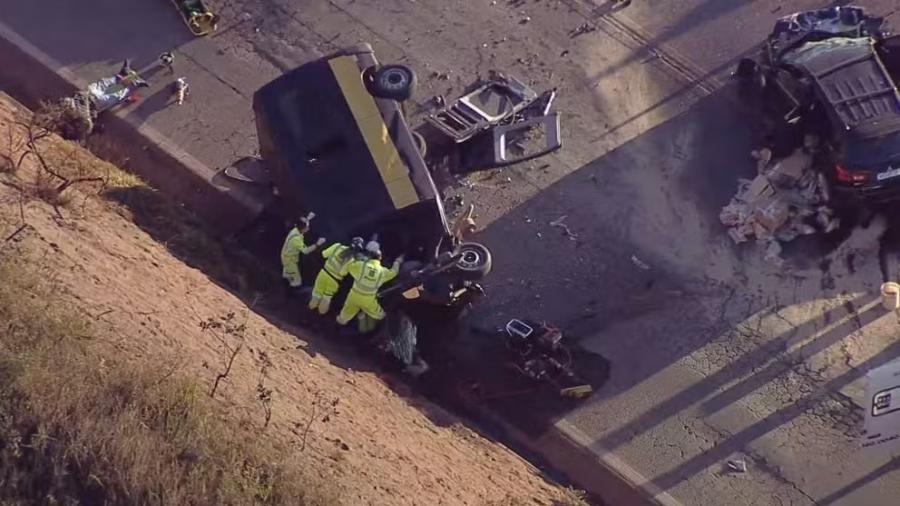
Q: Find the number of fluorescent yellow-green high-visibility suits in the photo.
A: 3